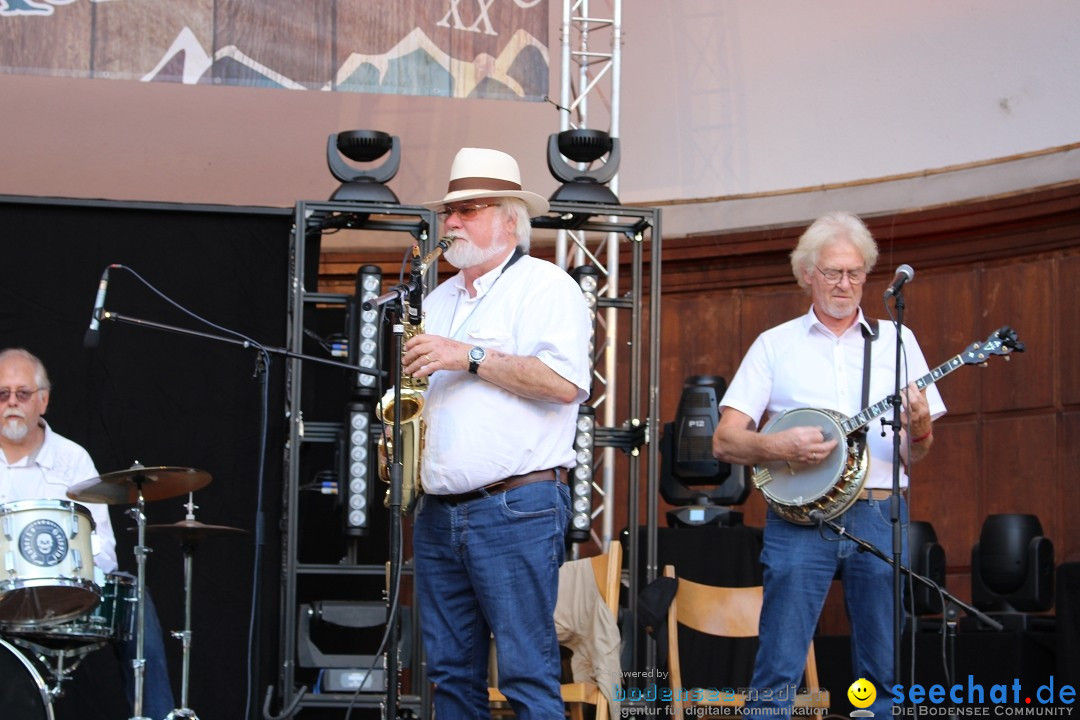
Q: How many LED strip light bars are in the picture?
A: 4